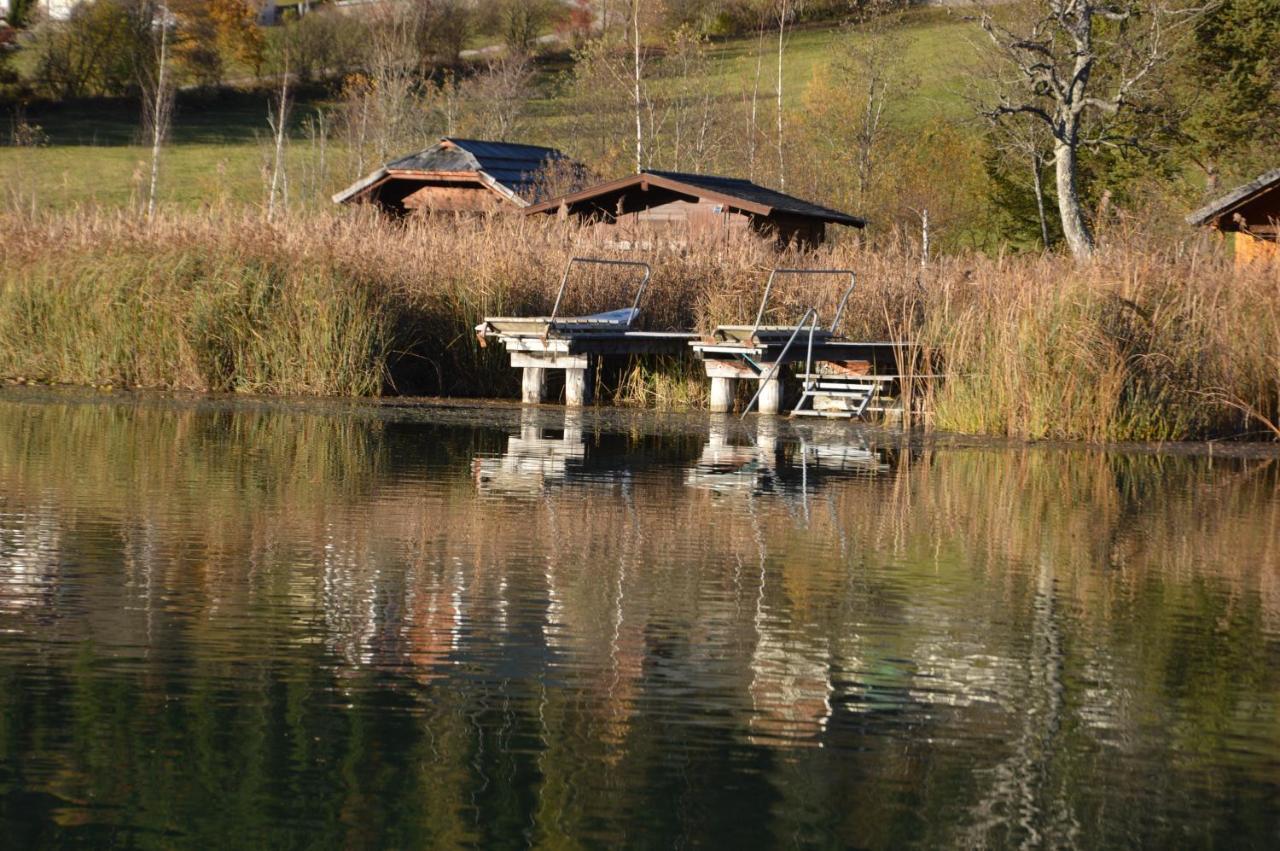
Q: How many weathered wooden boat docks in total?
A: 2